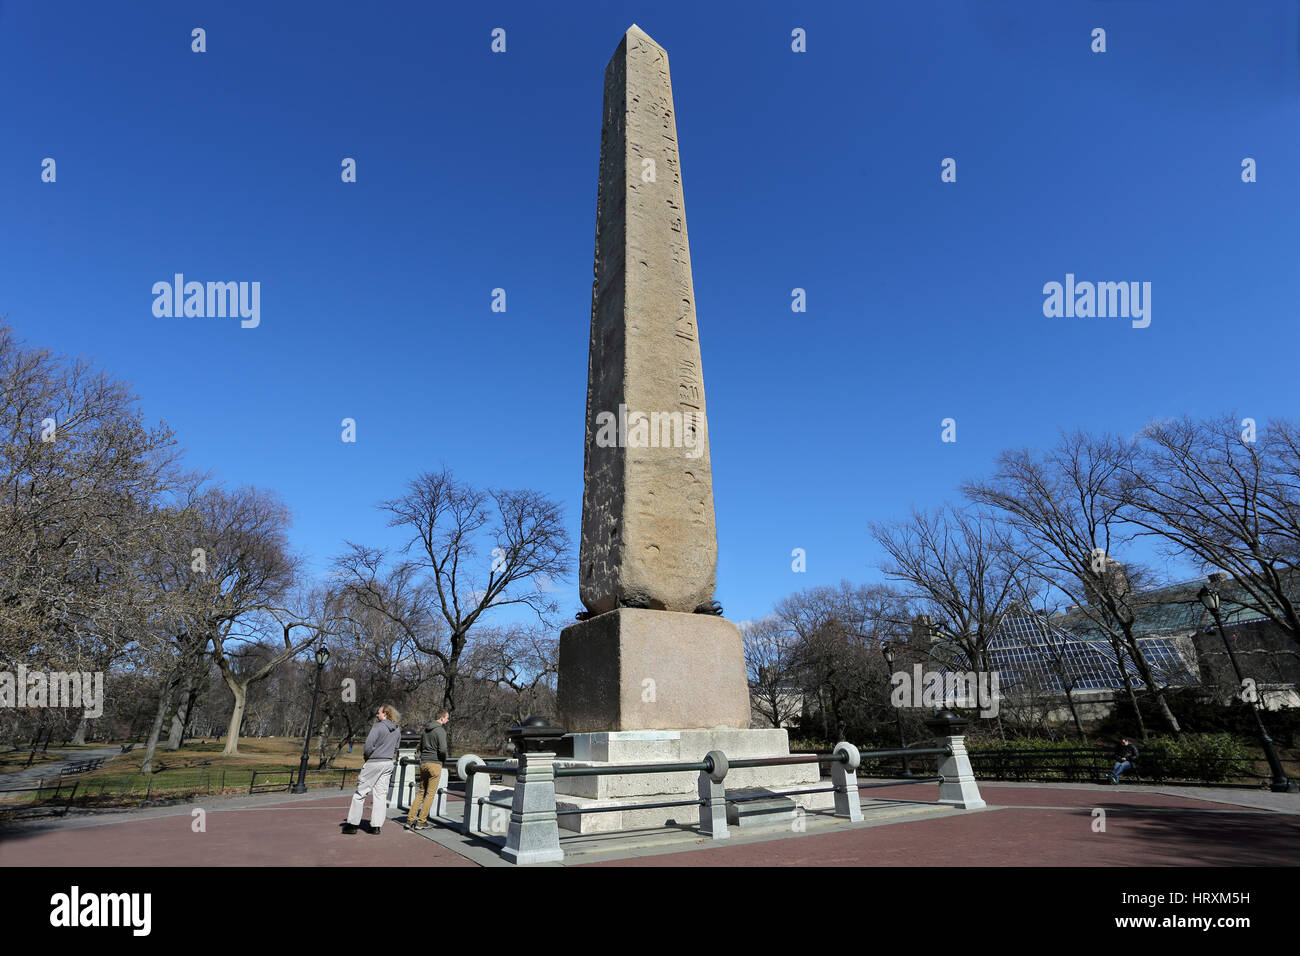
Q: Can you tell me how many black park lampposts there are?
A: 3